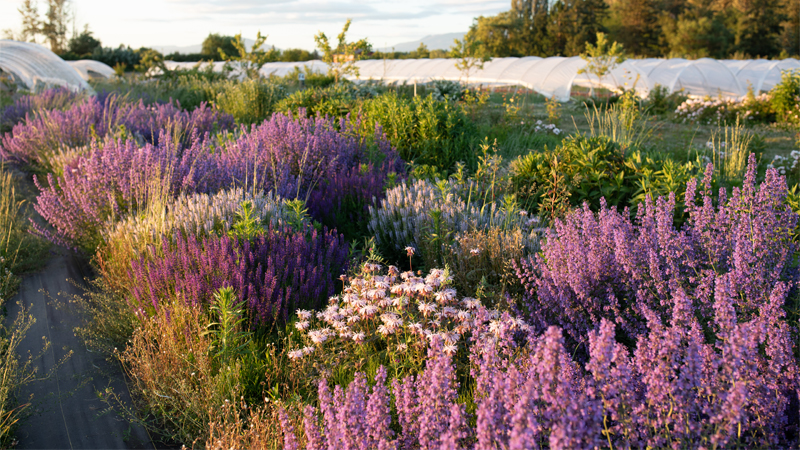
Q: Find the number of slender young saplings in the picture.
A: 4